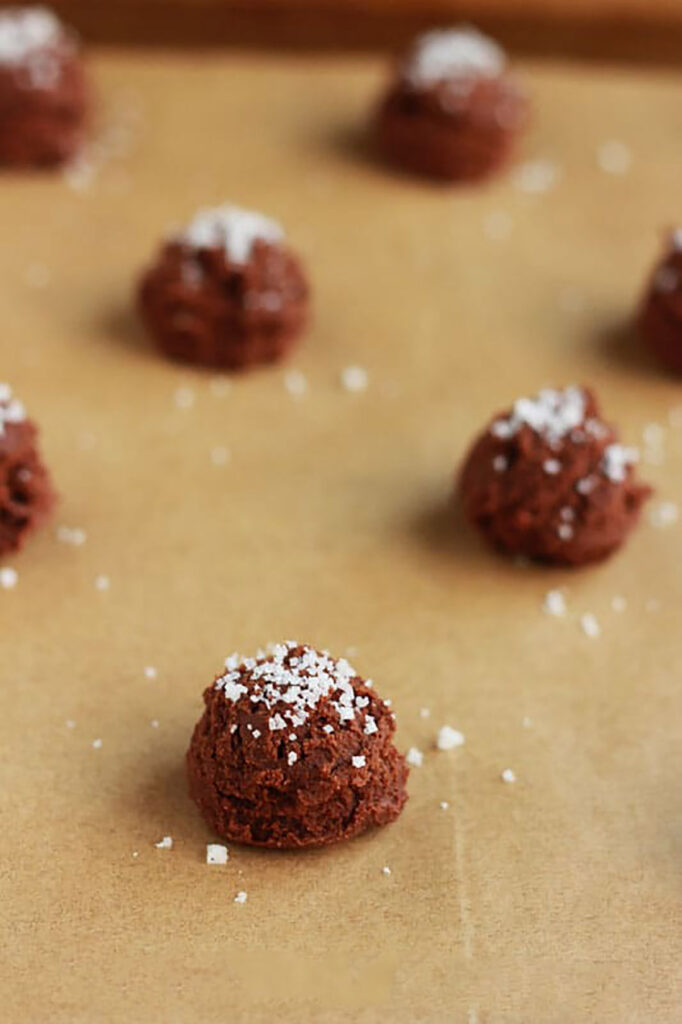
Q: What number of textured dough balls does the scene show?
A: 7